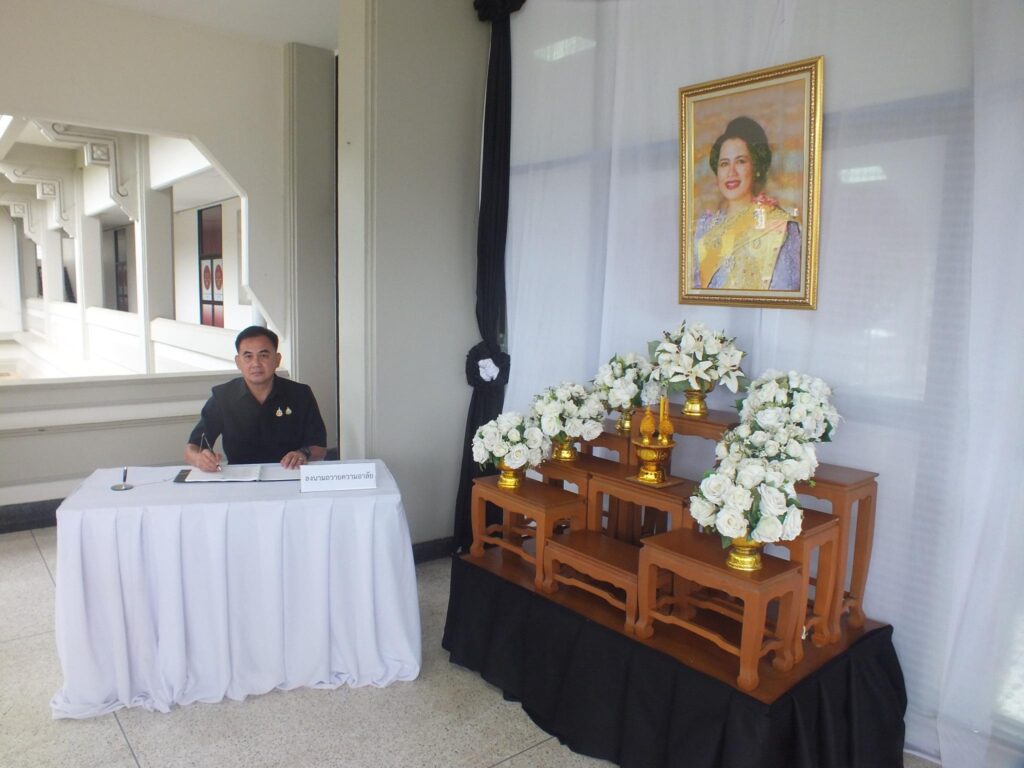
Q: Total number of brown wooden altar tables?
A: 9